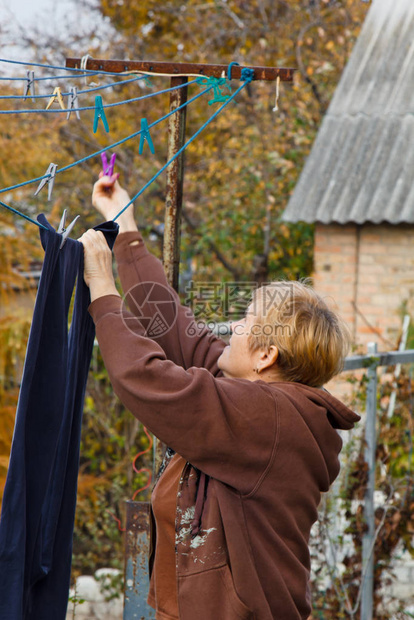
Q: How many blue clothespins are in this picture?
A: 2